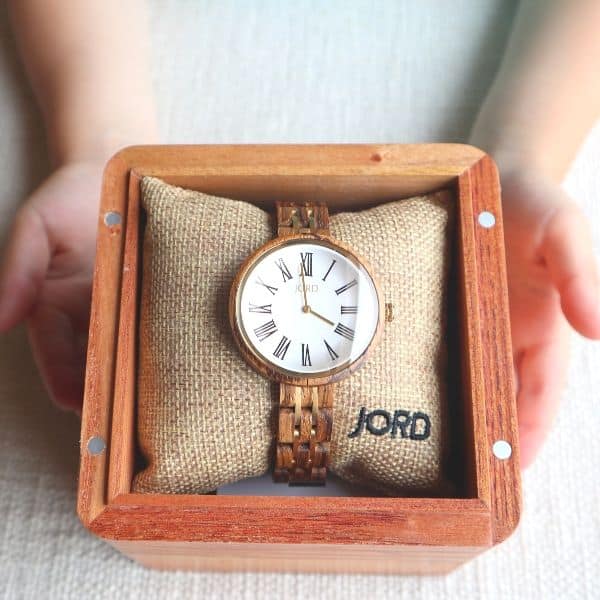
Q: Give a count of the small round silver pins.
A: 4